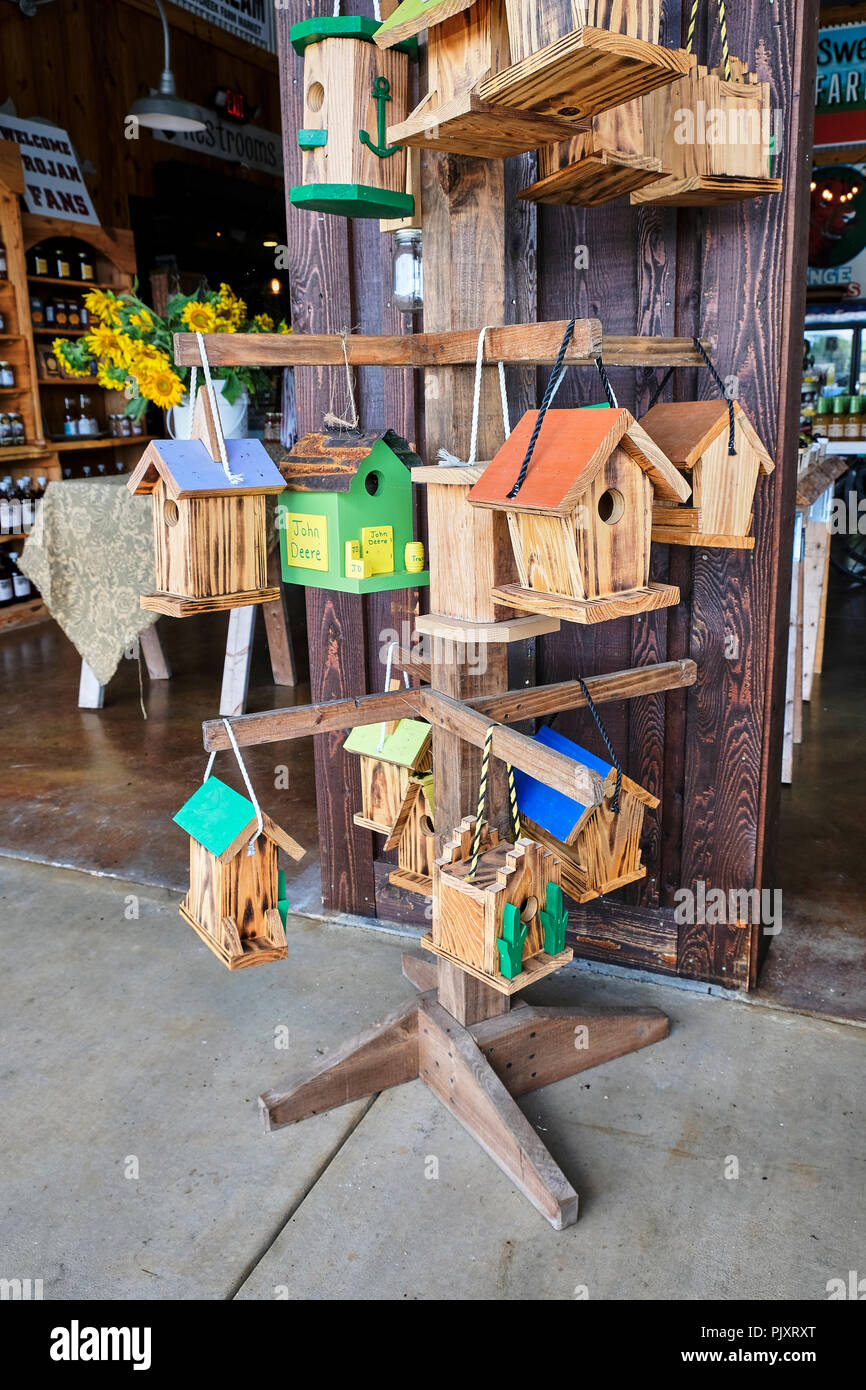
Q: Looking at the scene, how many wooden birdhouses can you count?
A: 15